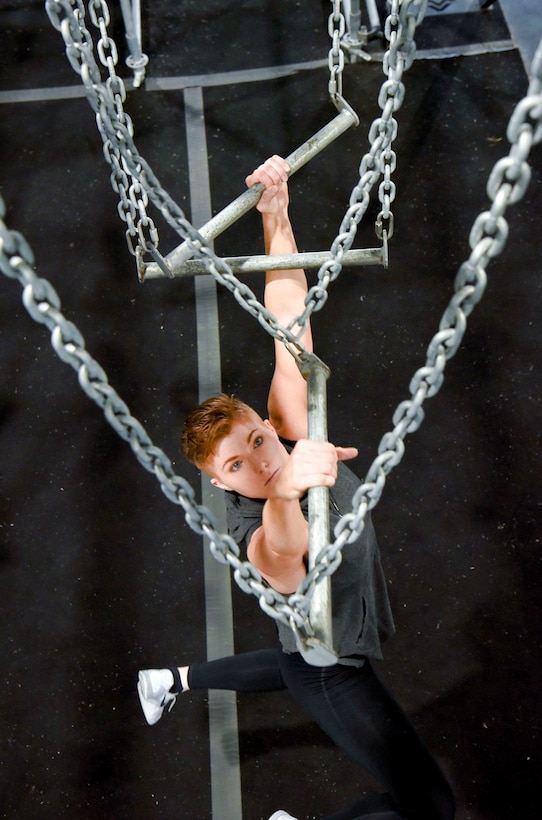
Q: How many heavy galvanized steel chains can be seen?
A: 8